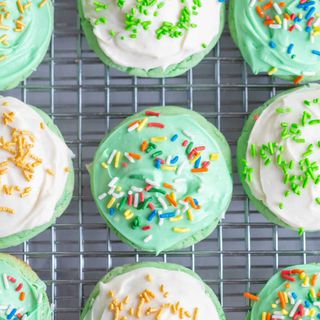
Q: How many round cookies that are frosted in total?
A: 9